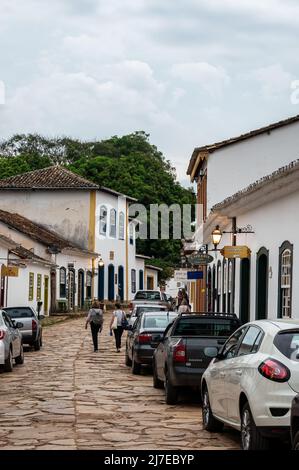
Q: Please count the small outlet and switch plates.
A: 0